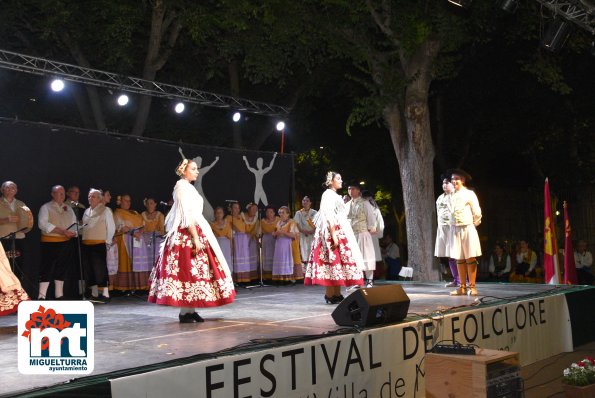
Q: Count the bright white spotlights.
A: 5